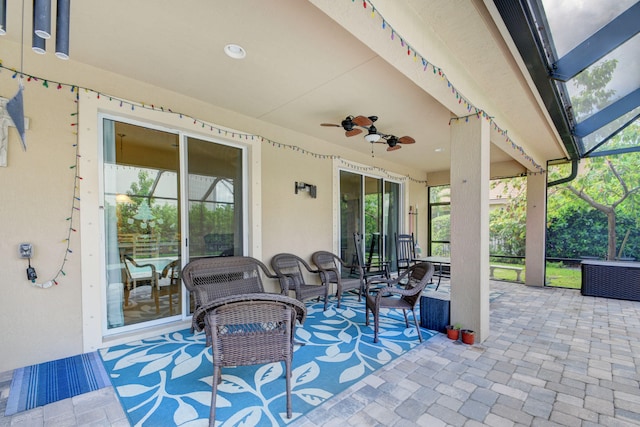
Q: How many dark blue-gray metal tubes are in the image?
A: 4